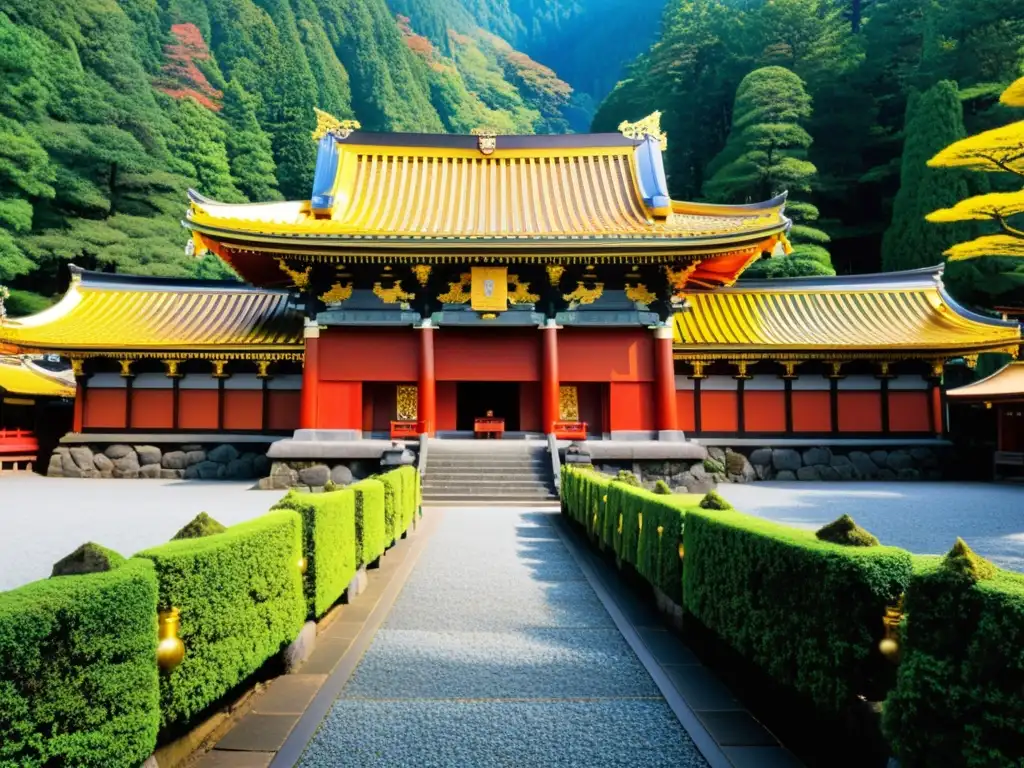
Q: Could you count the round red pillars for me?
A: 4